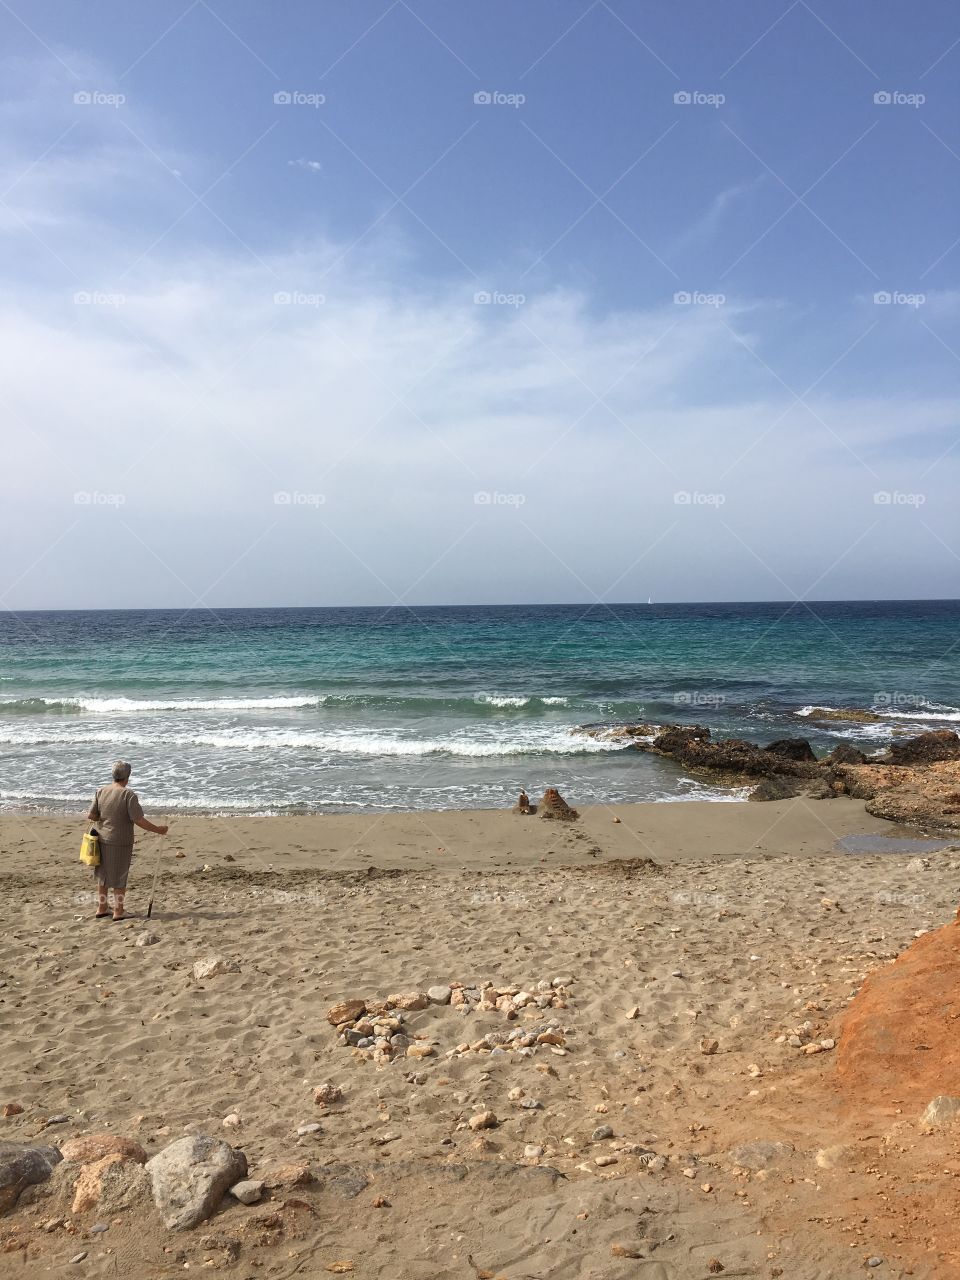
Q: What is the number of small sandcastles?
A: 2